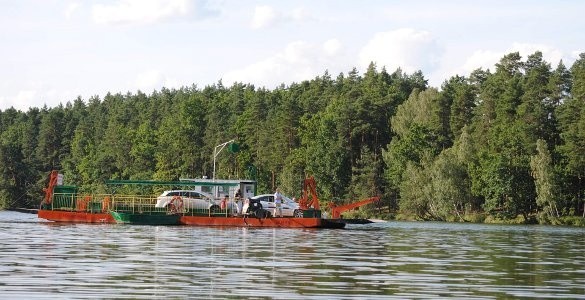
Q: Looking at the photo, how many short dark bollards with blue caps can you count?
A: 0